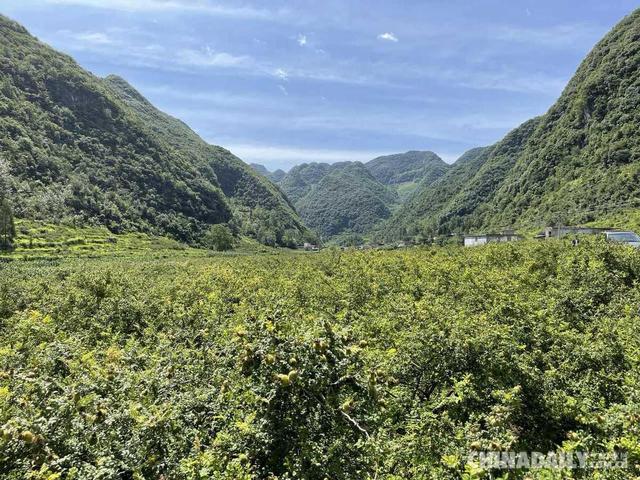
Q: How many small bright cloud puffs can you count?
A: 3